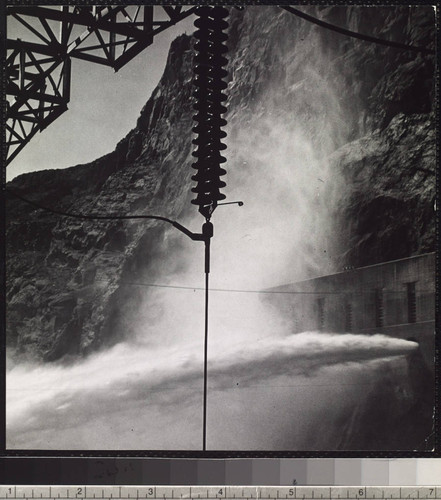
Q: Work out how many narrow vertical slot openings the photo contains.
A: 4